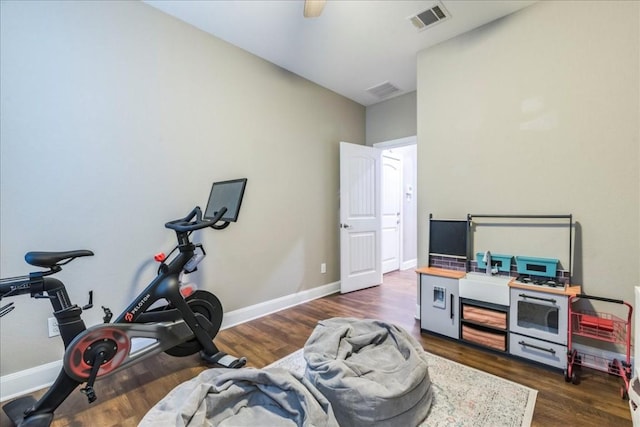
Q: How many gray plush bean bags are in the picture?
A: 2